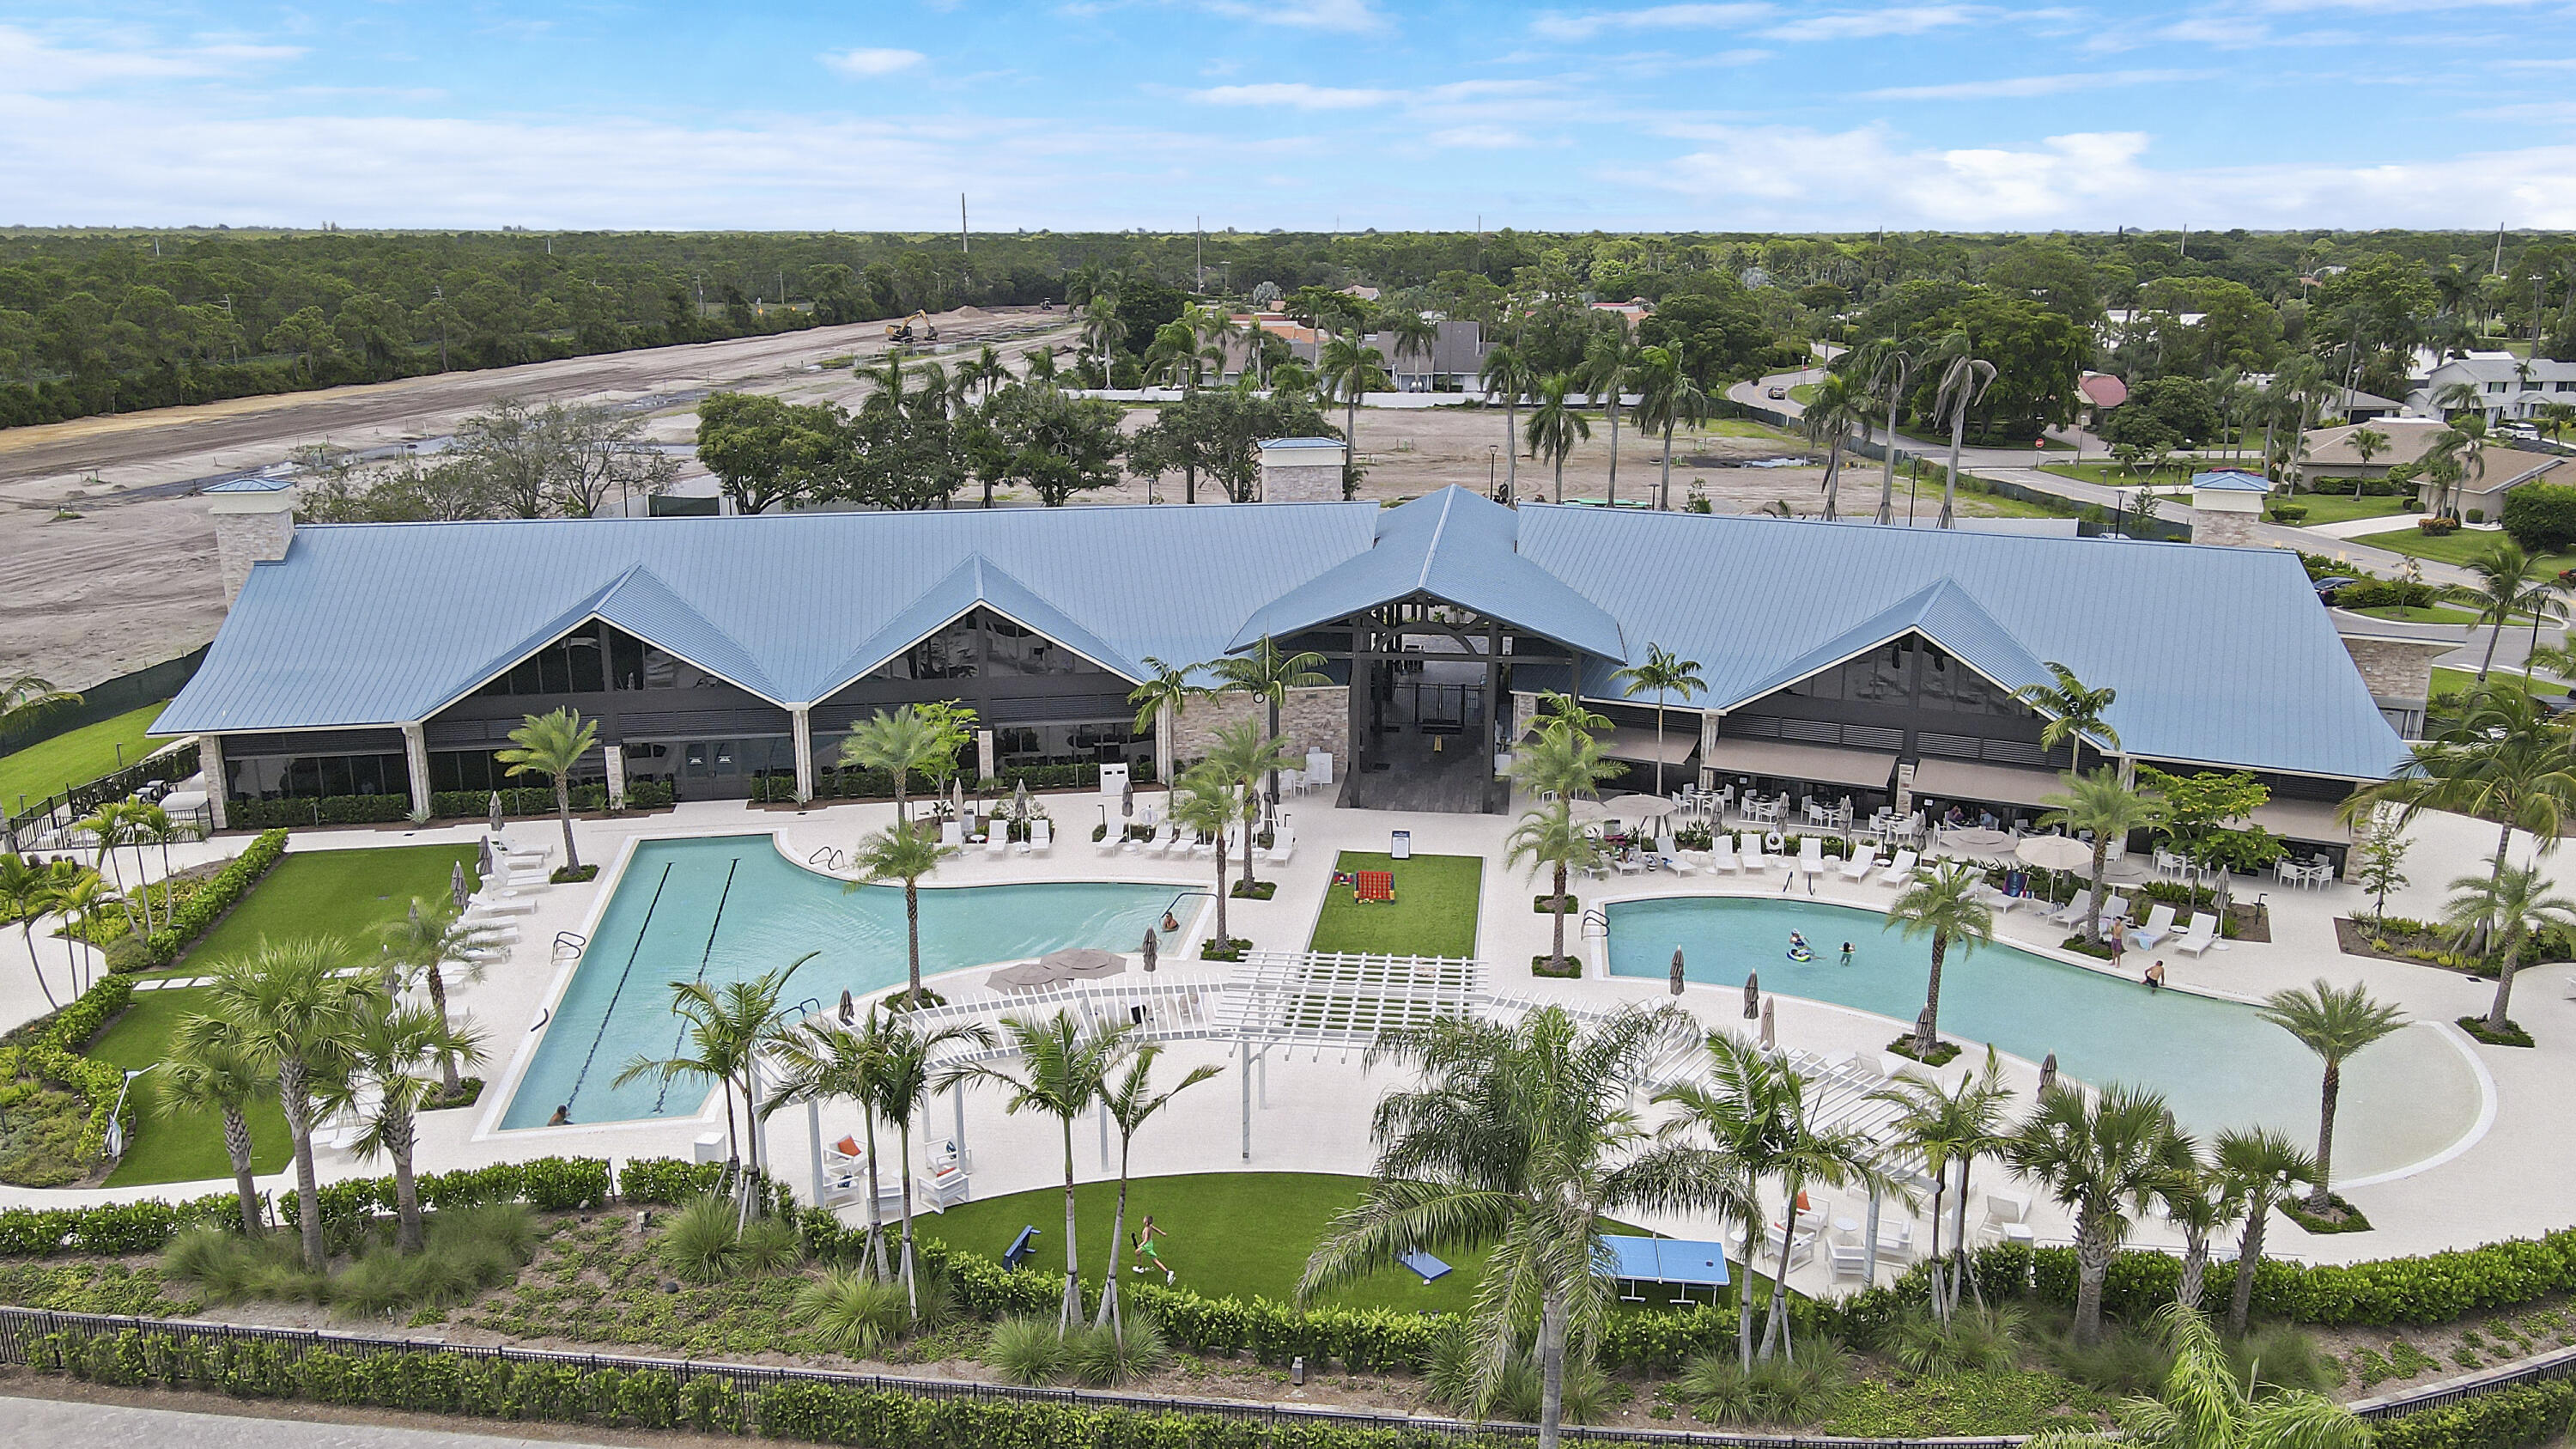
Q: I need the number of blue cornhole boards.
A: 2